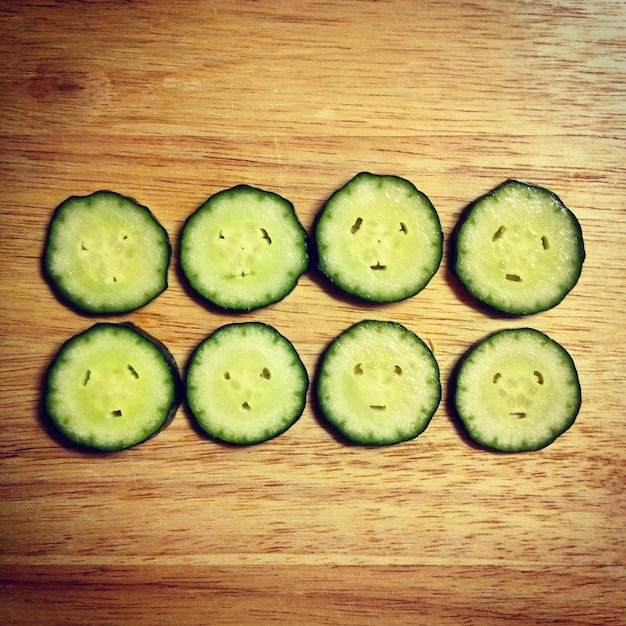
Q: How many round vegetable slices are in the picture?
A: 8